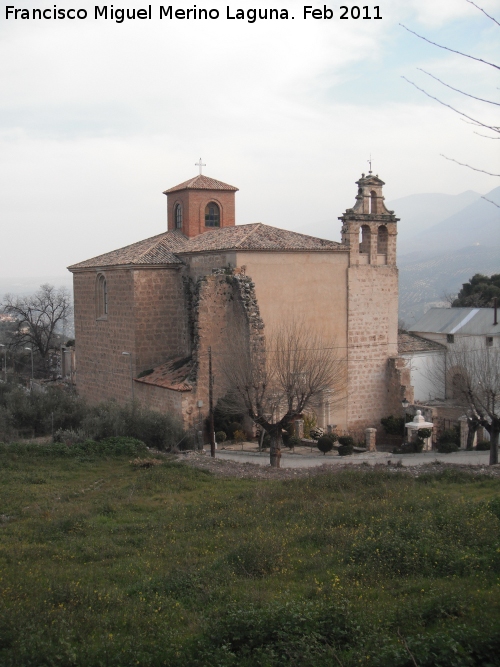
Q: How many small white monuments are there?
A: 1